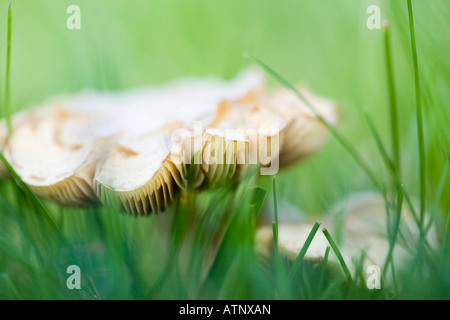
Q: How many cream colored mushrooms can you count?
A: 2